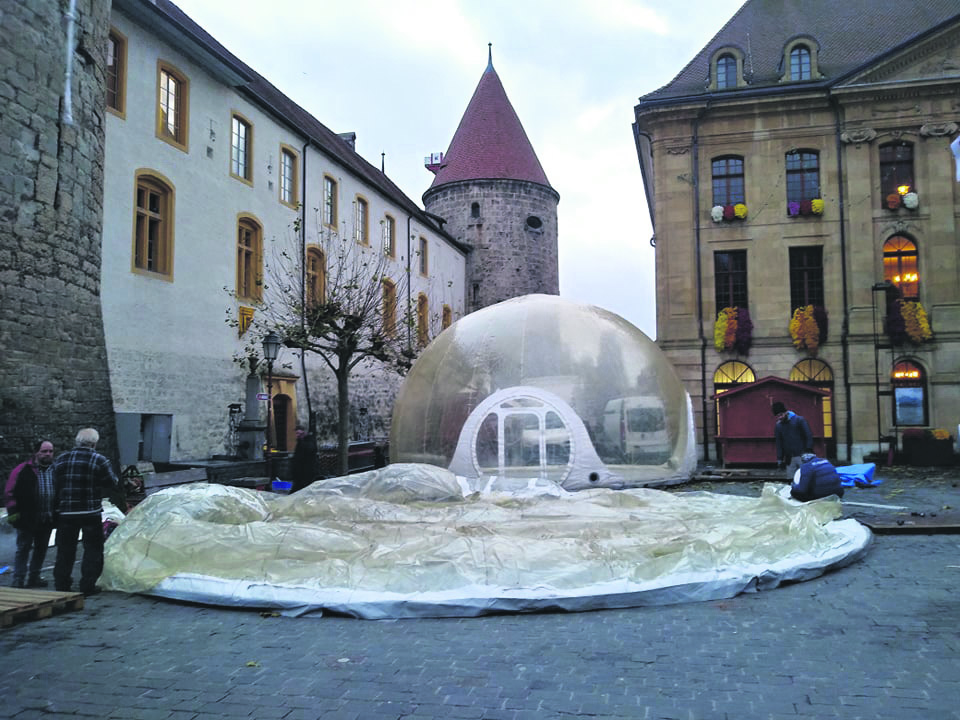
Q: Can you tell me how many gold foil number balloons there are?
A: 0